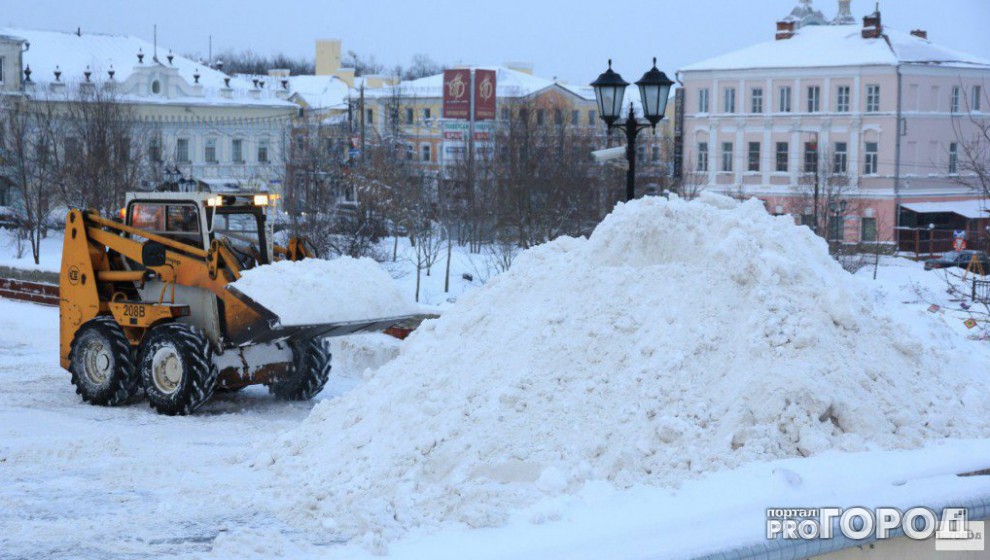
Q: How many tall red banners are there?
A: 2